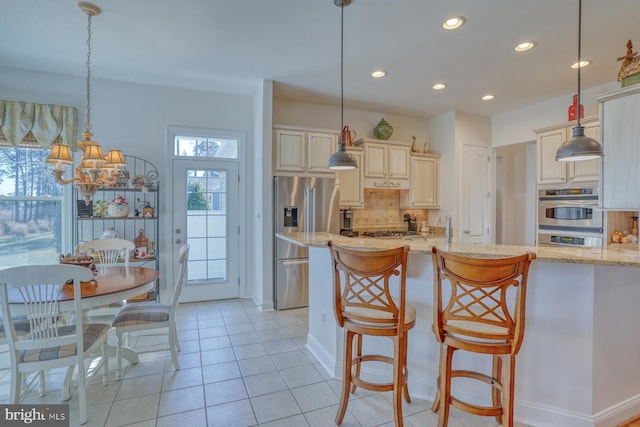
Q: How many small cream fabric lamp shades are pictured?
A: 5